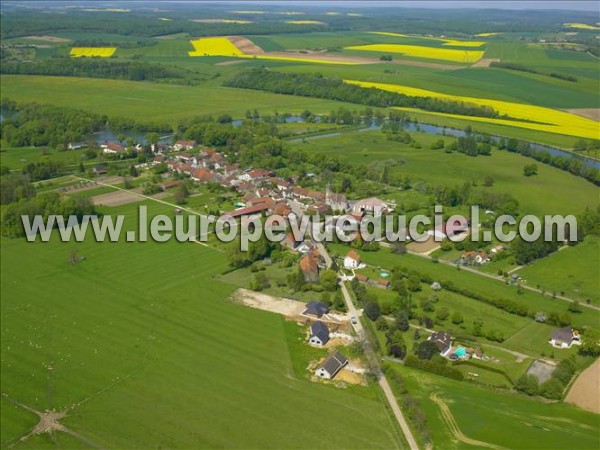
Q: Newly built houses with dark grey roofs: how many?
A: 3